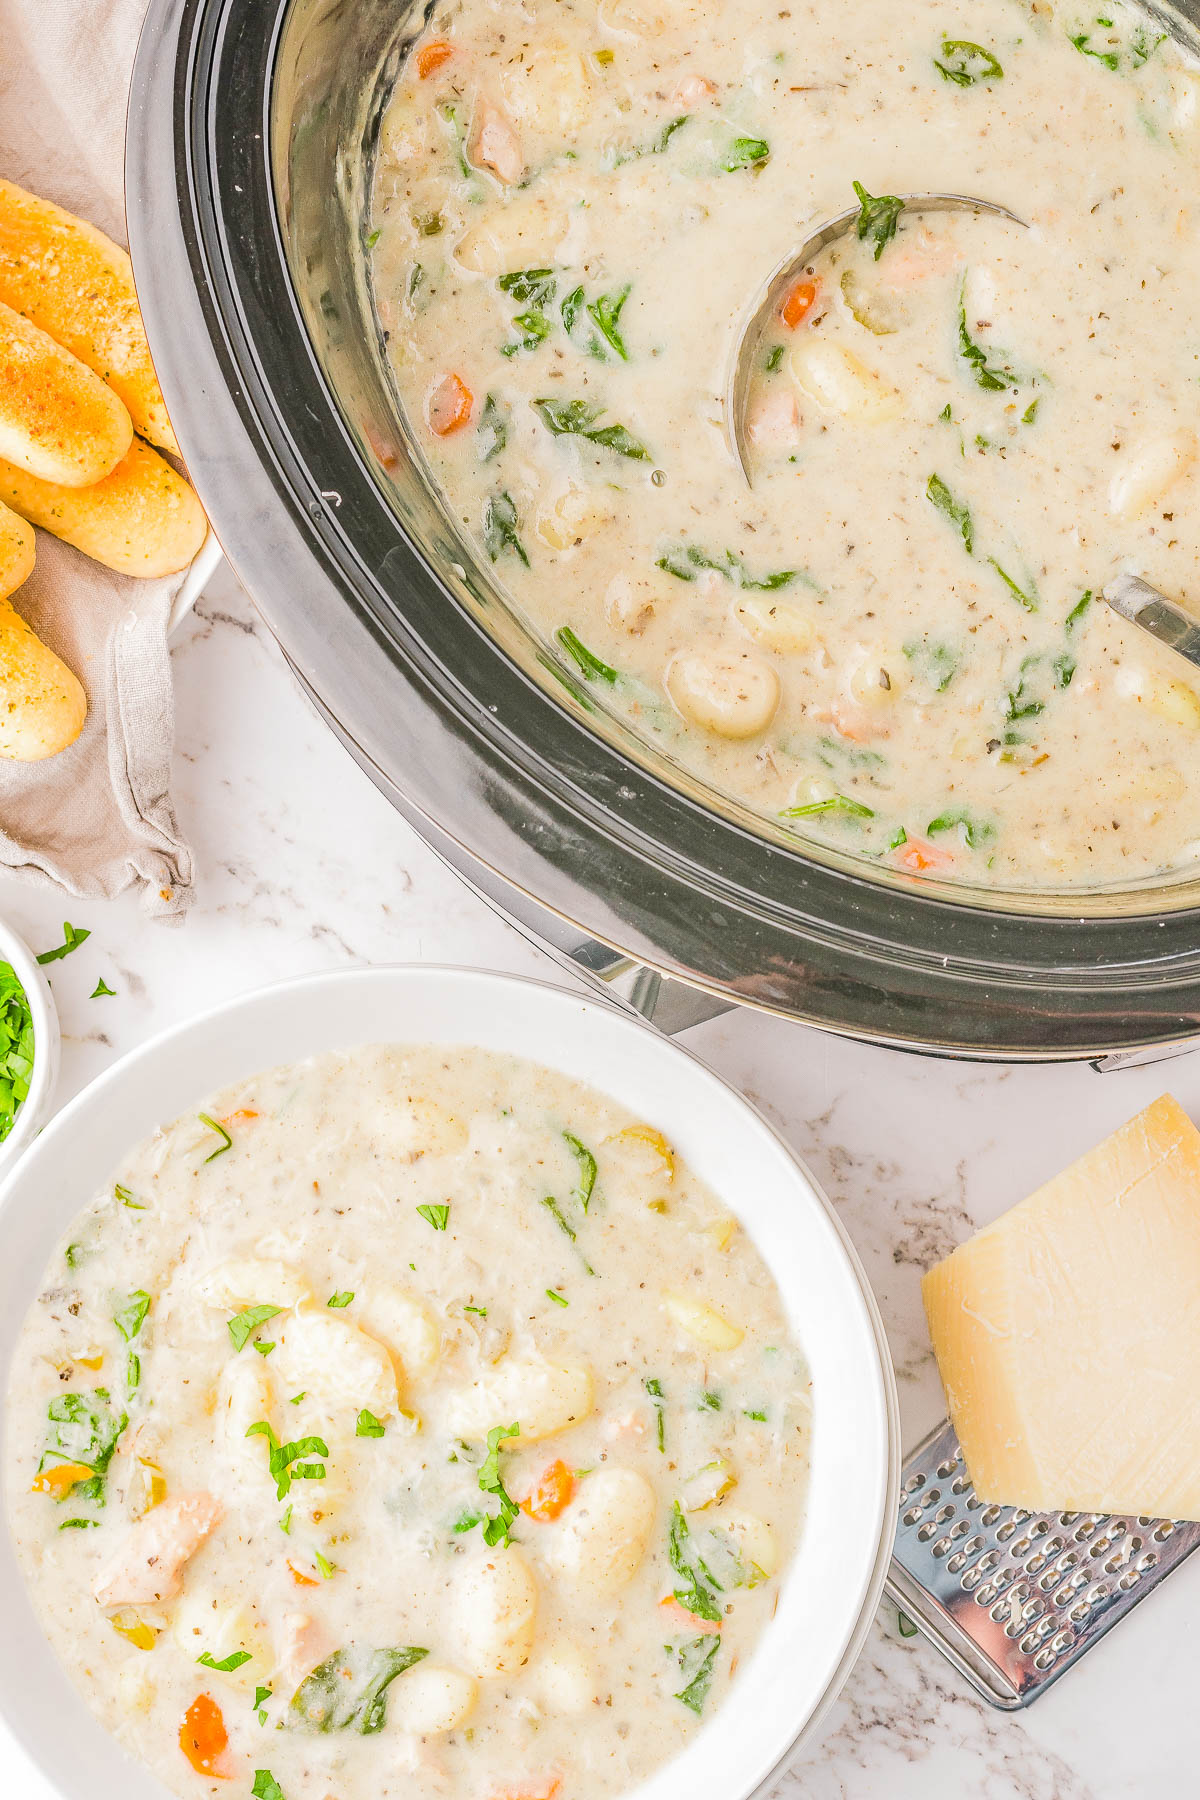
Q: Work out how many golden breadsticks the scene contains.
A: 5